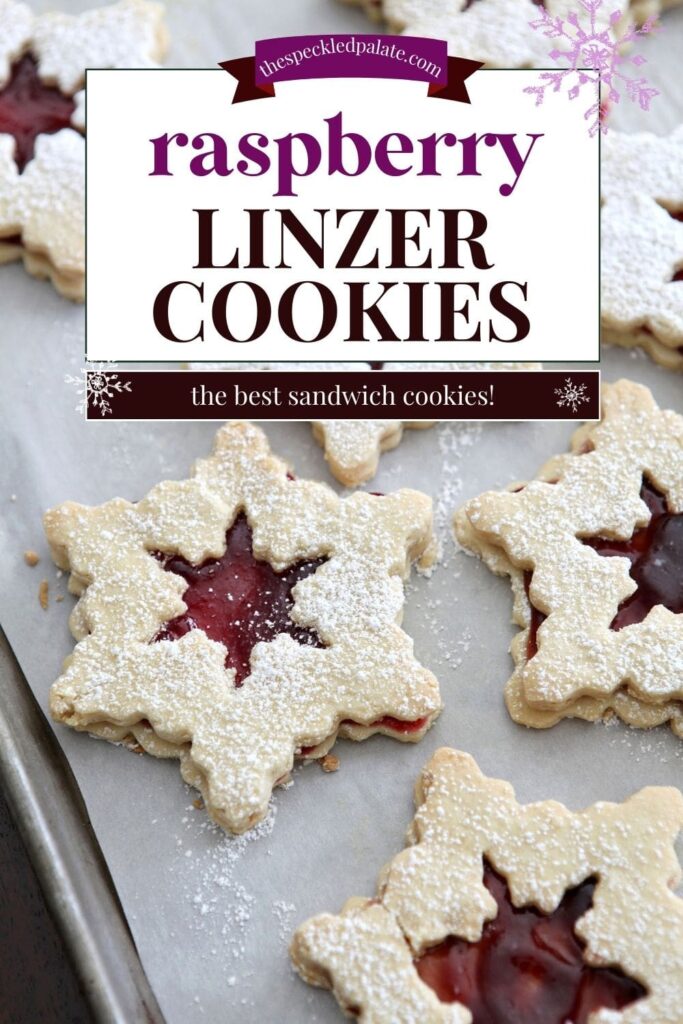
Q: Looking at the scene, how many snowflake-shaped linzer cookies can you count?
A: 7